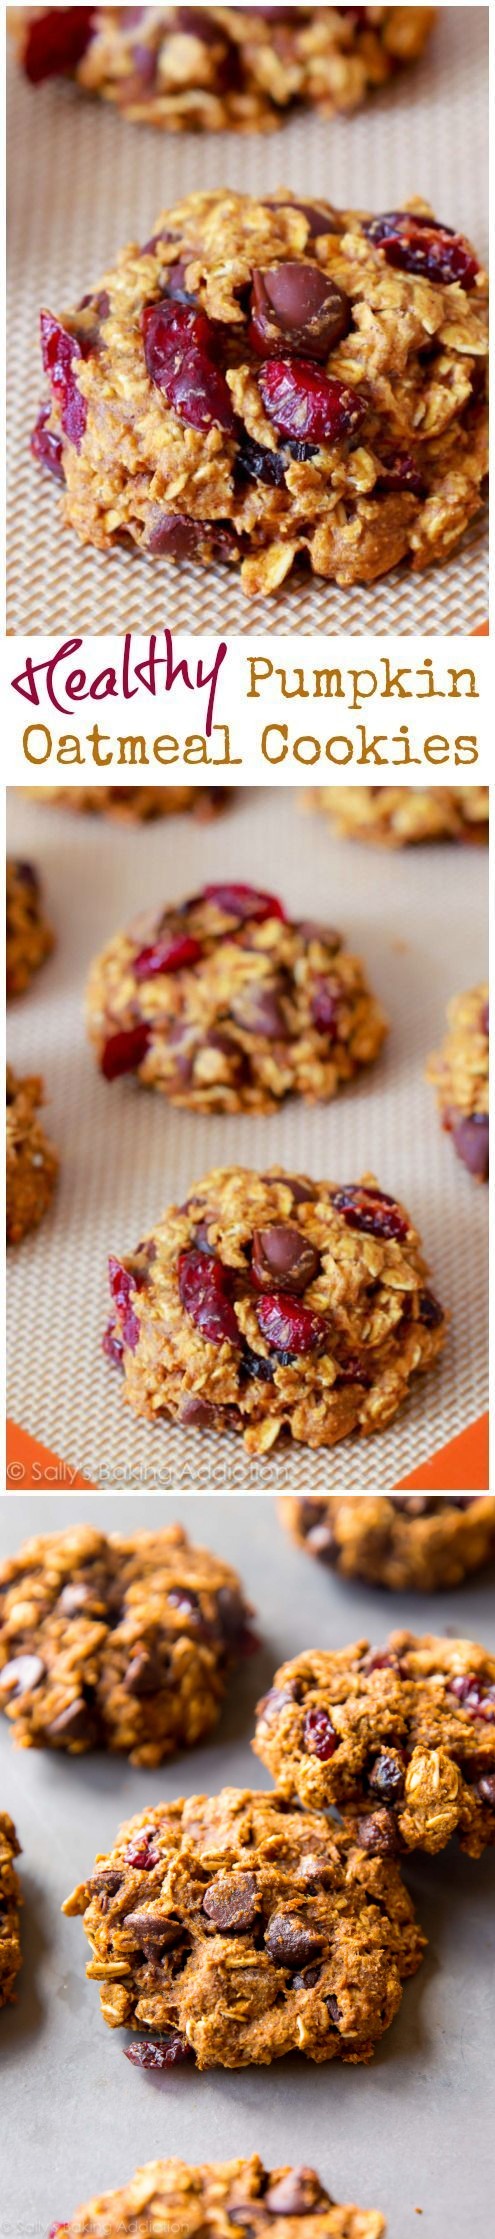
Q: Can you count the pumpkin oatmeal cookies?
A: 15